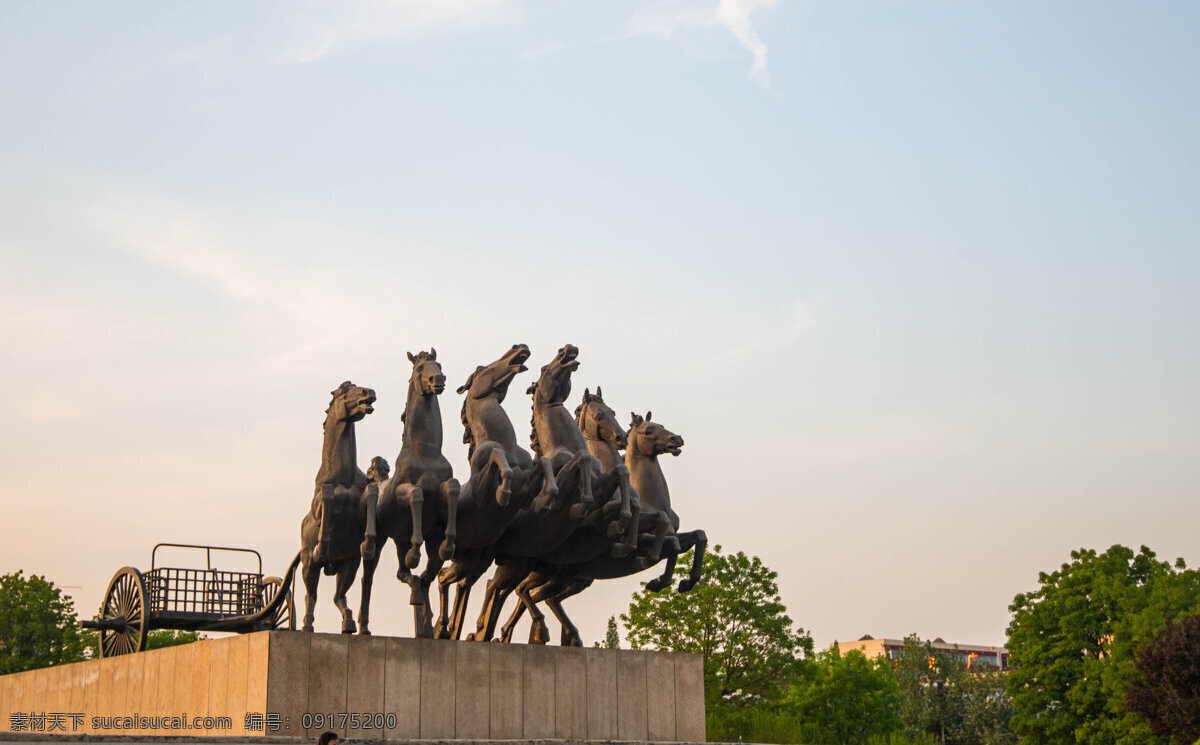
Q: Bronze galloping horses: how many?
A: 6